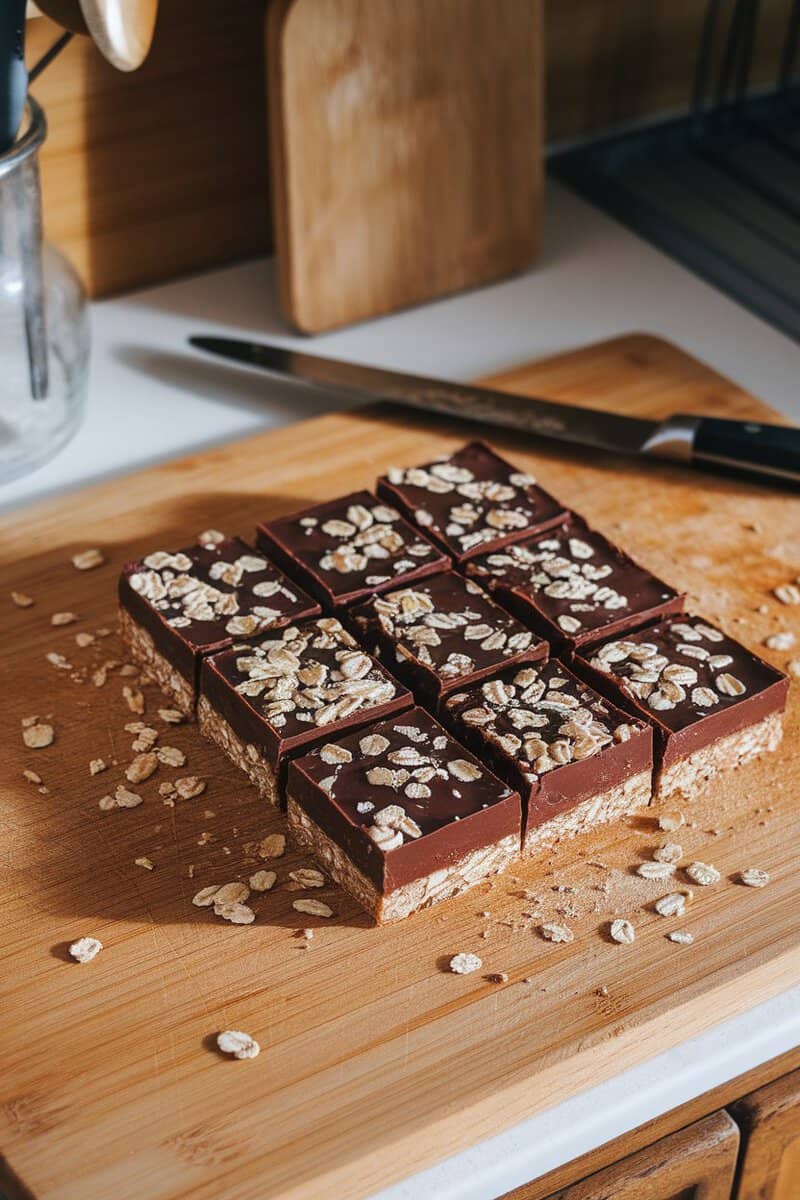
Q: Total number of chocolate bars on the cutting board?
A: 9